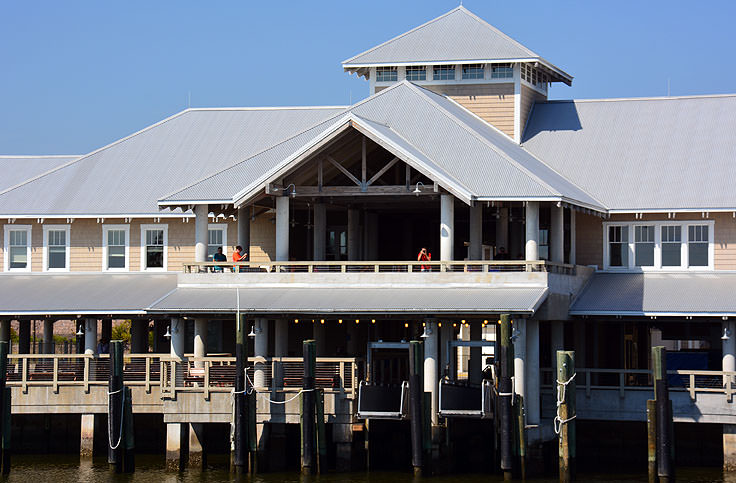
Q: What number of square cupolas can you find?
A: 1